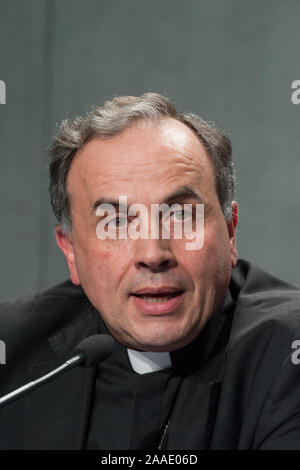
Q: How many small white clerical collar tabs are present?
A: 1